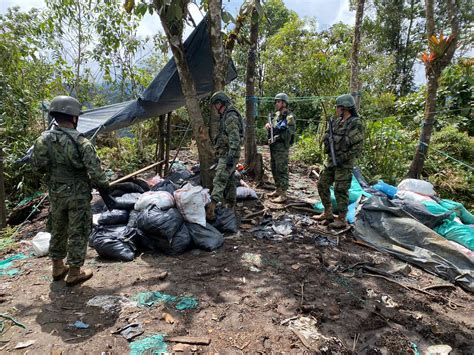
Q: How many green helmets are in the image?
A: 4